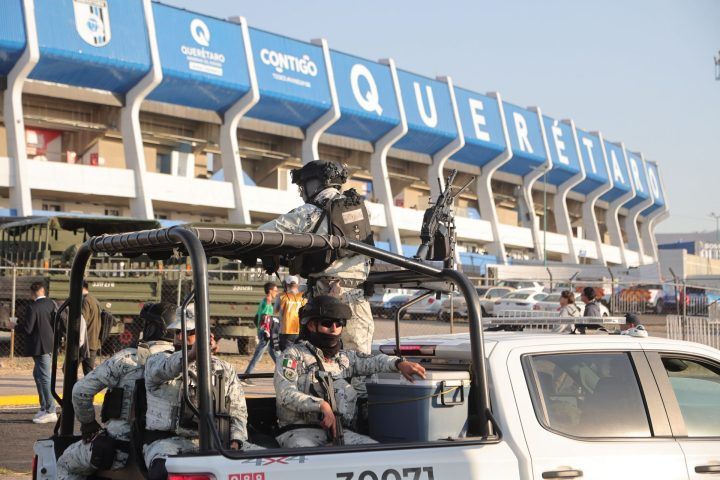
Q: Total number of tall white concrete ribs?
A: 13